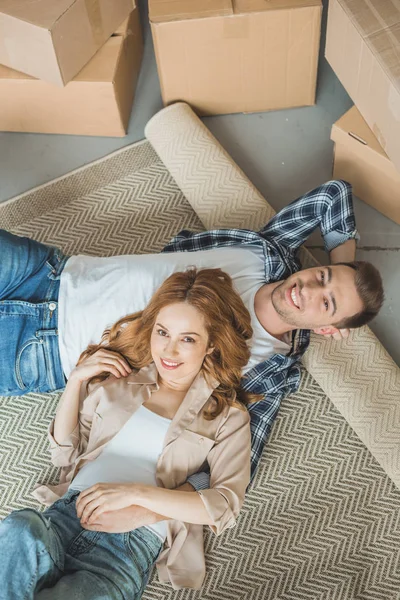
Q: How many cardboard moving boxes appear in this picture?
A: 5